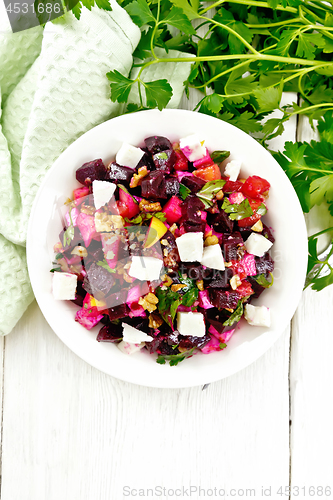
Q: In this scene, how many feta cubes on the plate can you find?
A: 12